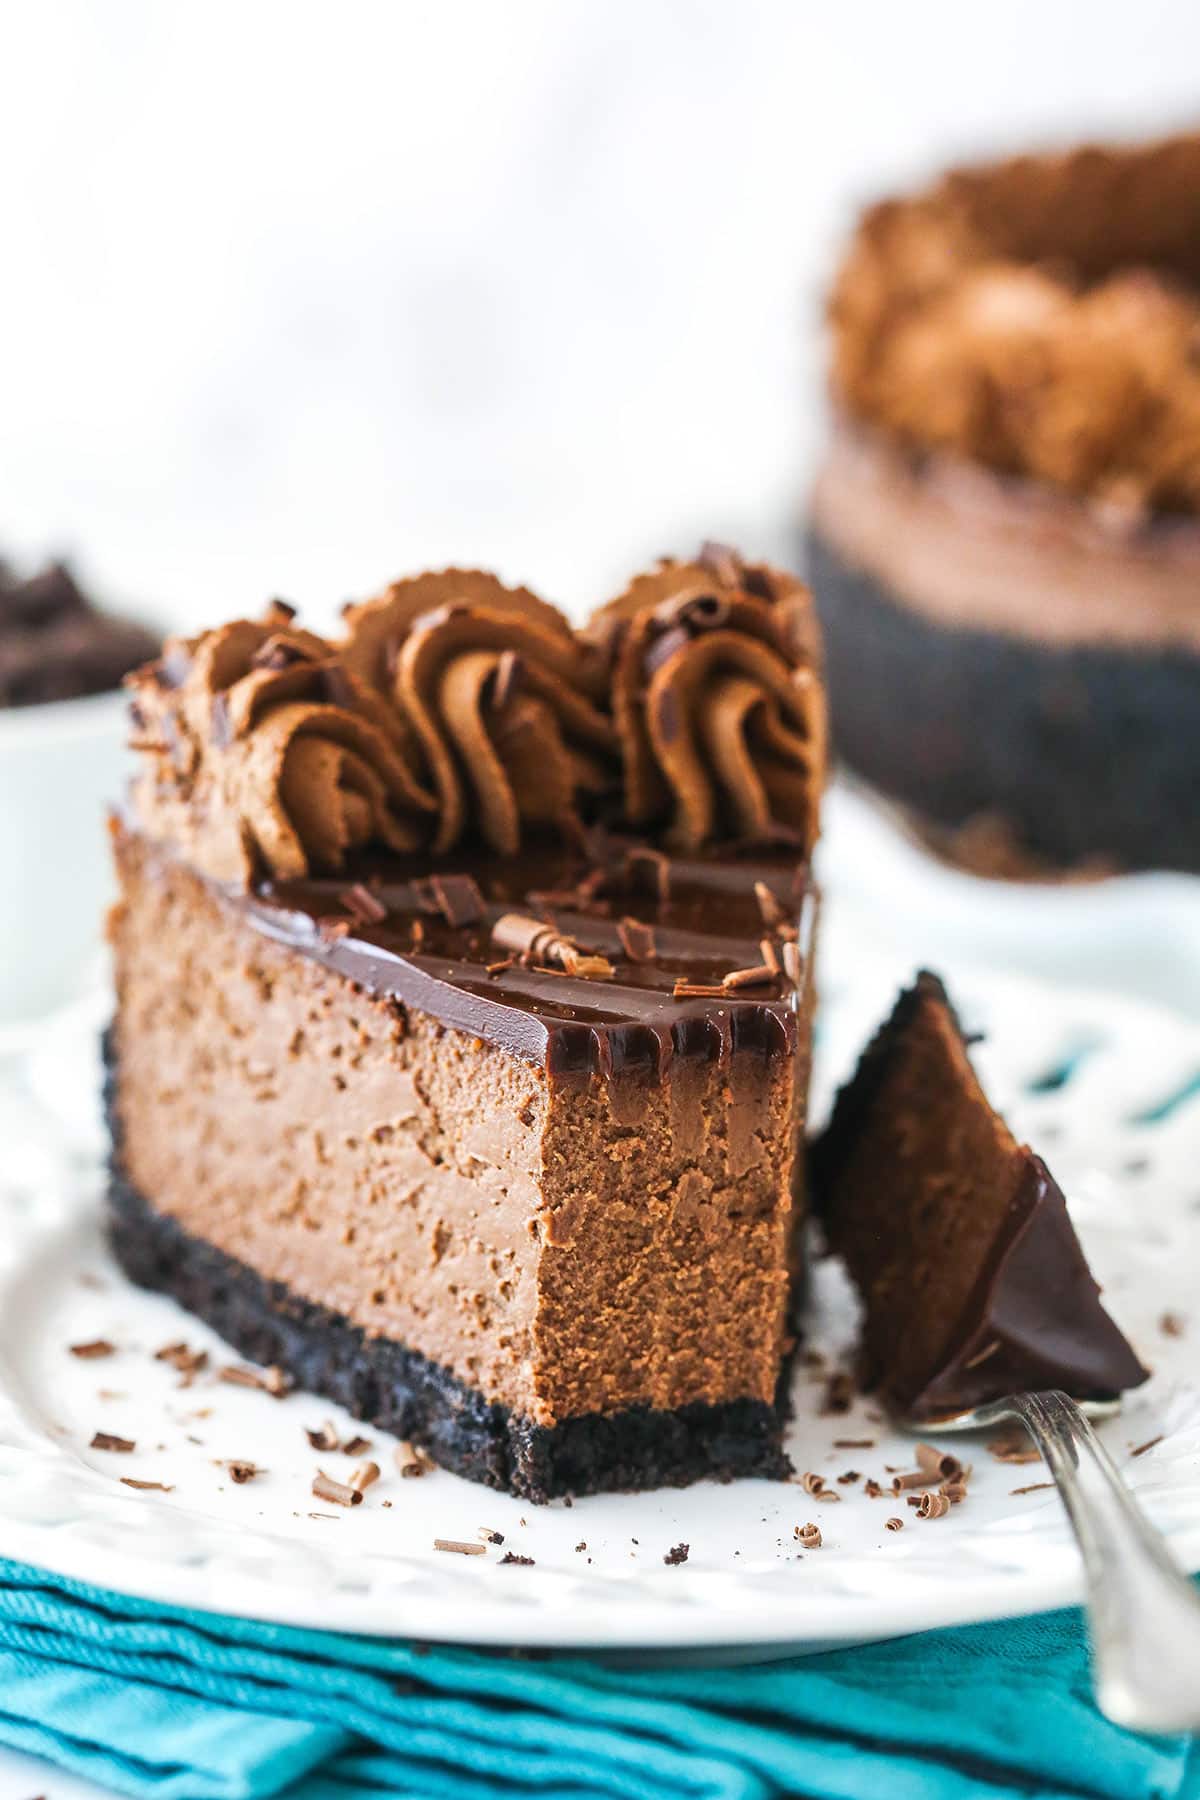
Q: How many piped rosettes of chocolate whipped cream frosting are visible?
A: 3